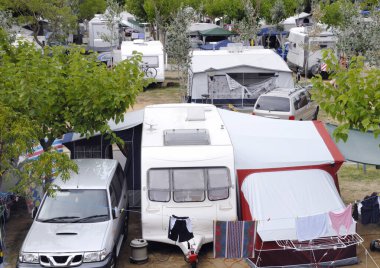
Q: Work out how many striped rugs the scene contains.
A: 1